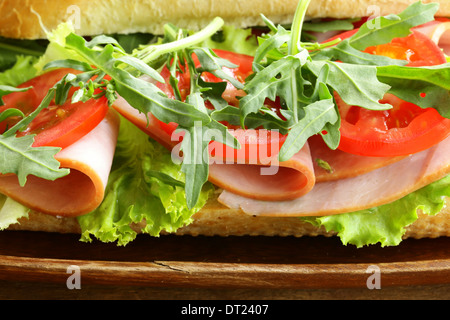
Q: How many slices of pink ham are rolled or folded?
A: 2